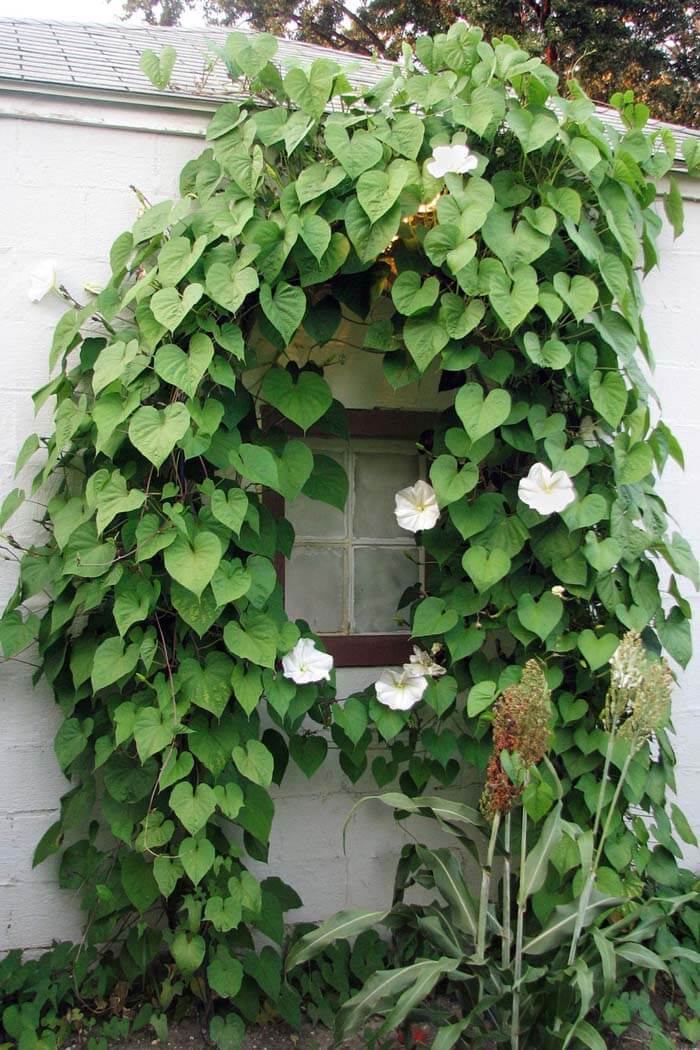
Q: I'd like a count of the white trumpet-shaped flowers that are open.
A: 6